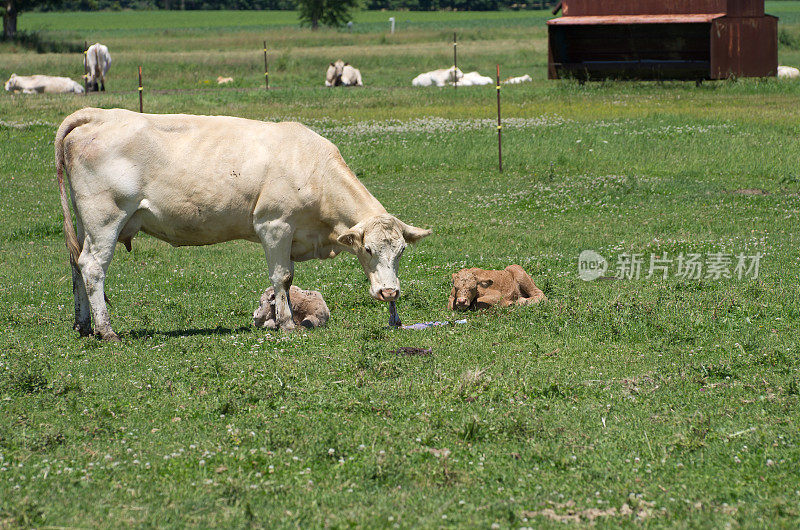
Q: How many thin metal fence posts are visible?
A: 5